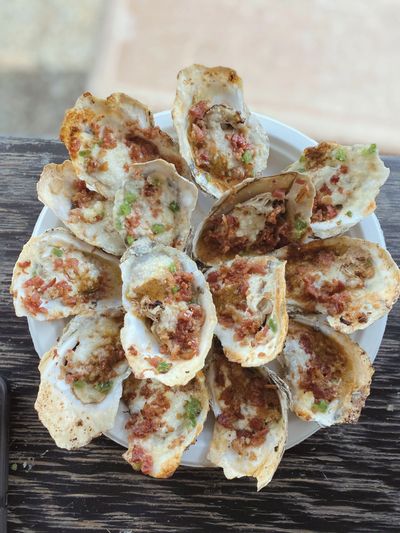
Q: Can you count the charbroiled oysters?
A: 14